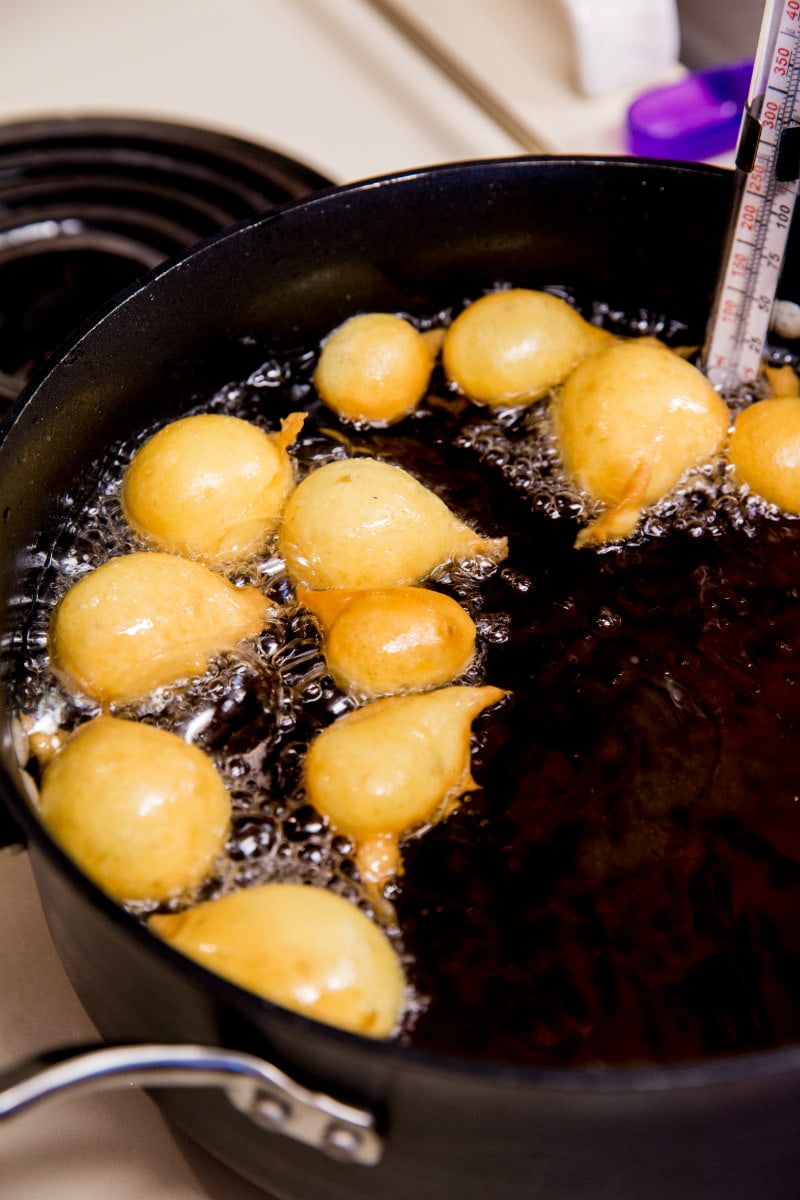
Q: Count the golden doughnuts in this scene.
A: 11